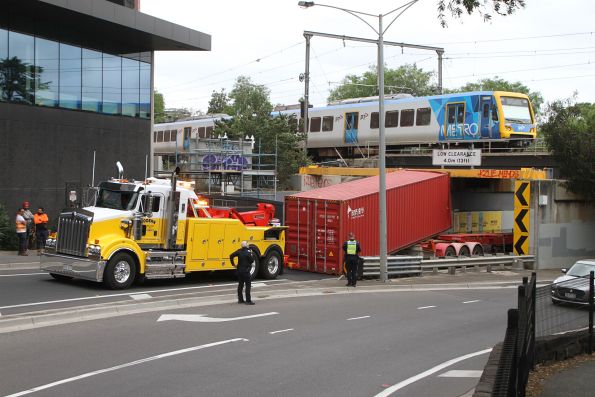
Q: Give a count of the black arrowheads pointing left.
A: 3